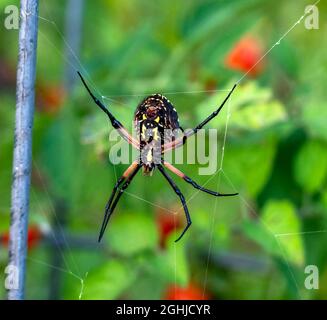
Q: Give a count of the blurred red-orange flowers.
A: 5